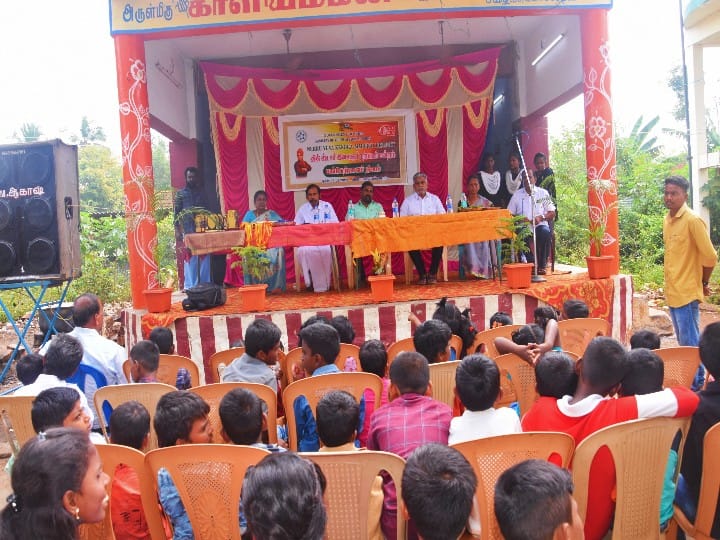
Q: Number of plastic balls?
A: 0